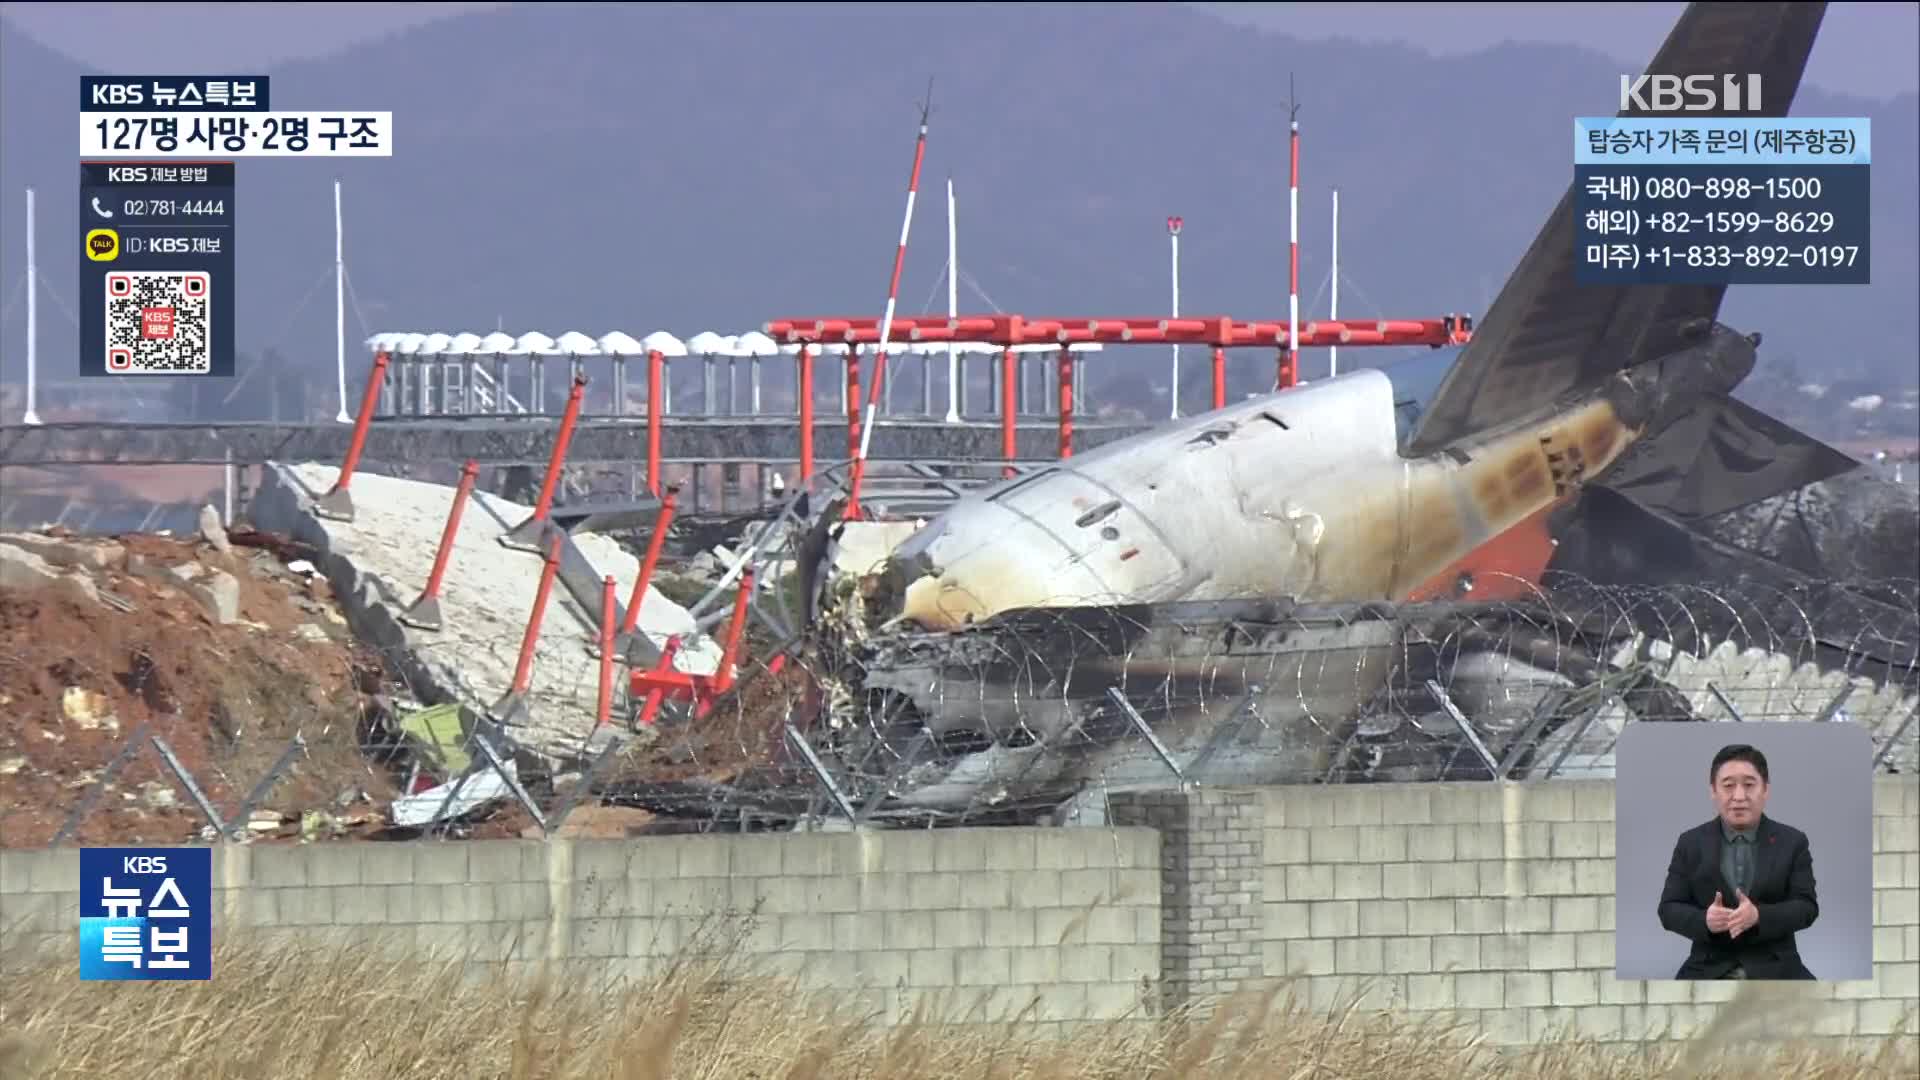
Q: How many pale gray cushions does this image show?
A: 0